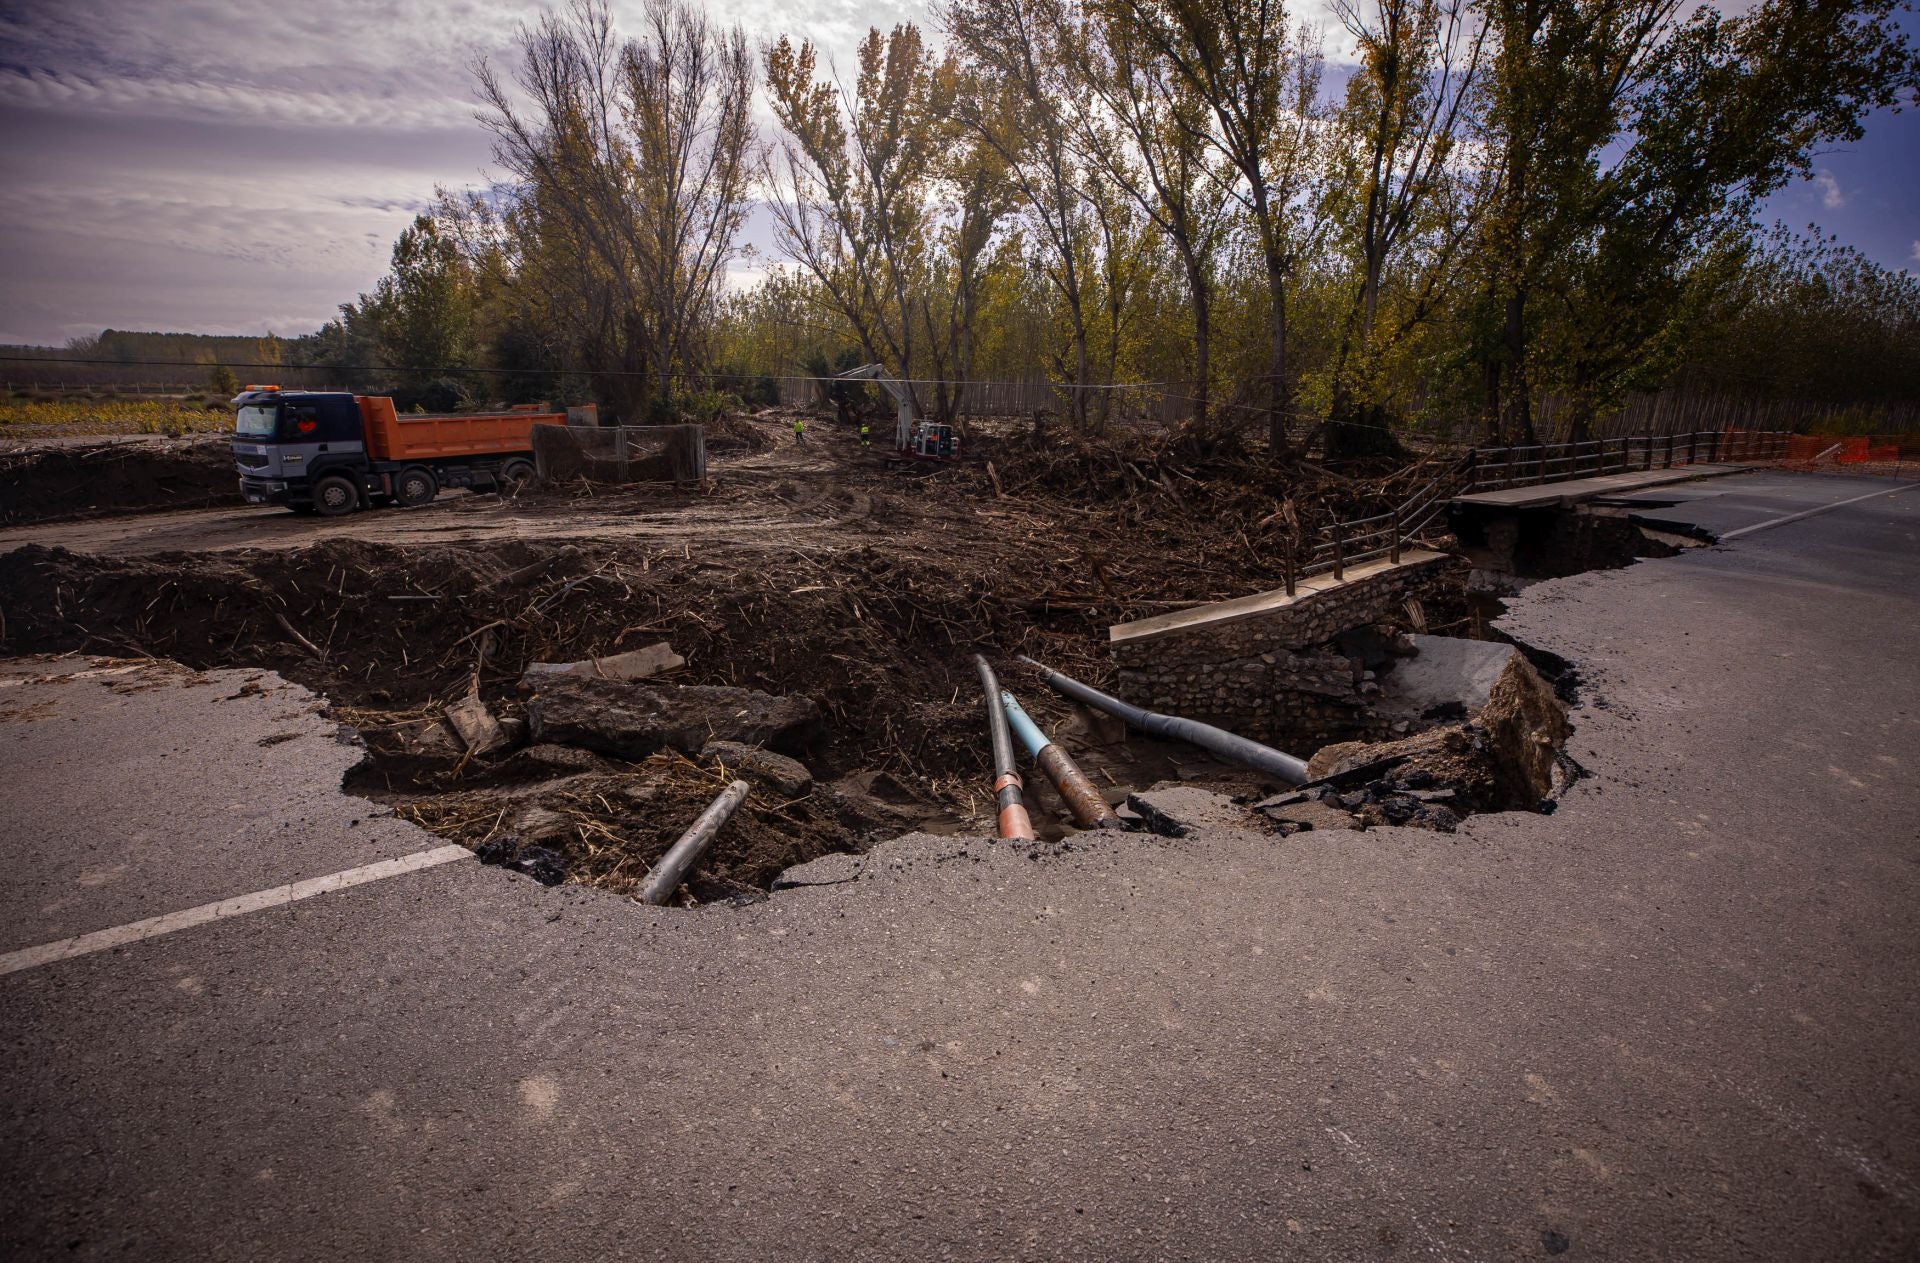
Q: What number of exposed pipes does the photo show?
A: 4